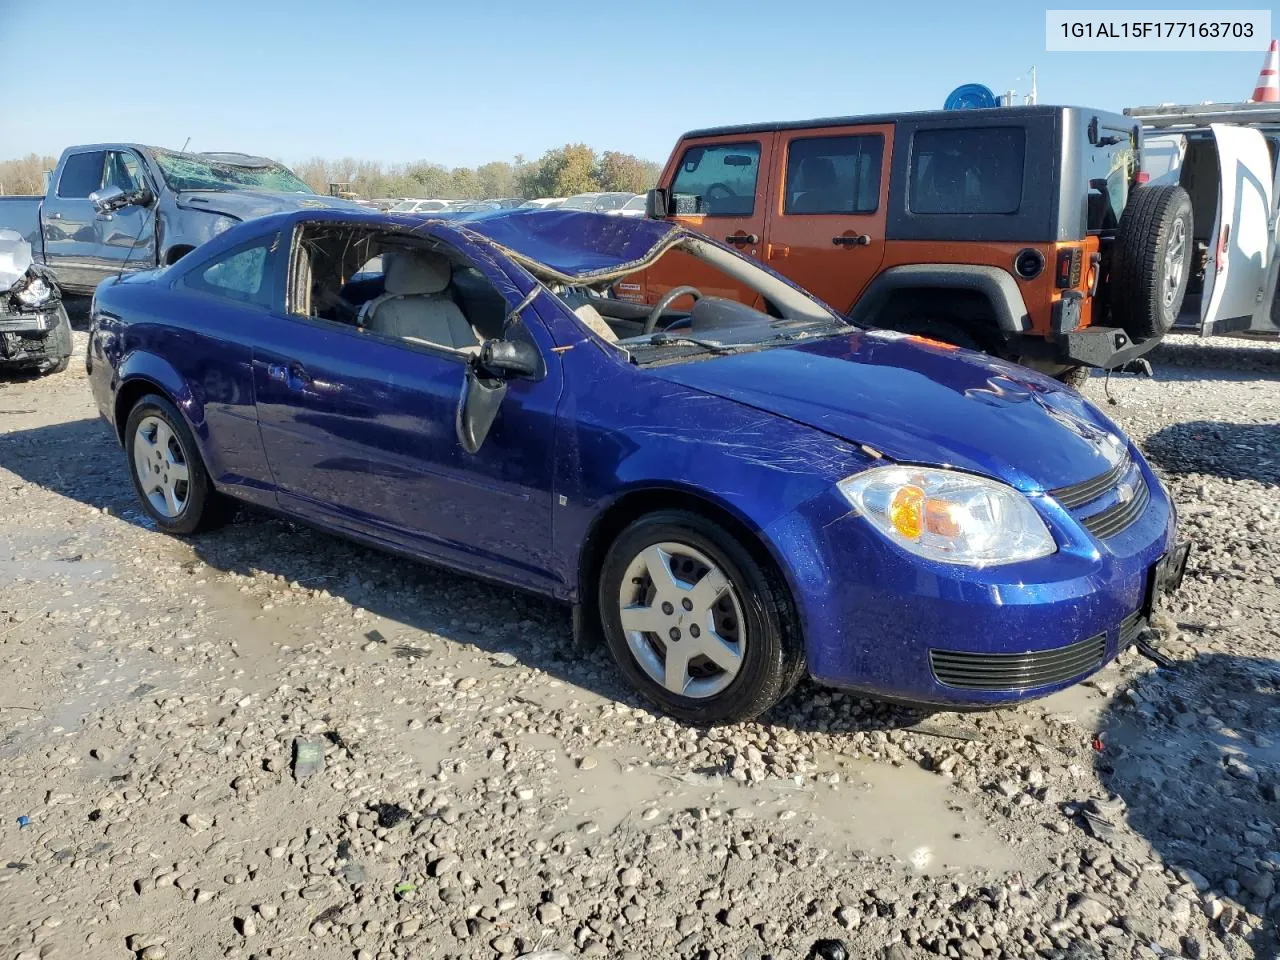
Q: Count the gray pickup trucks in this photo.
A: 1